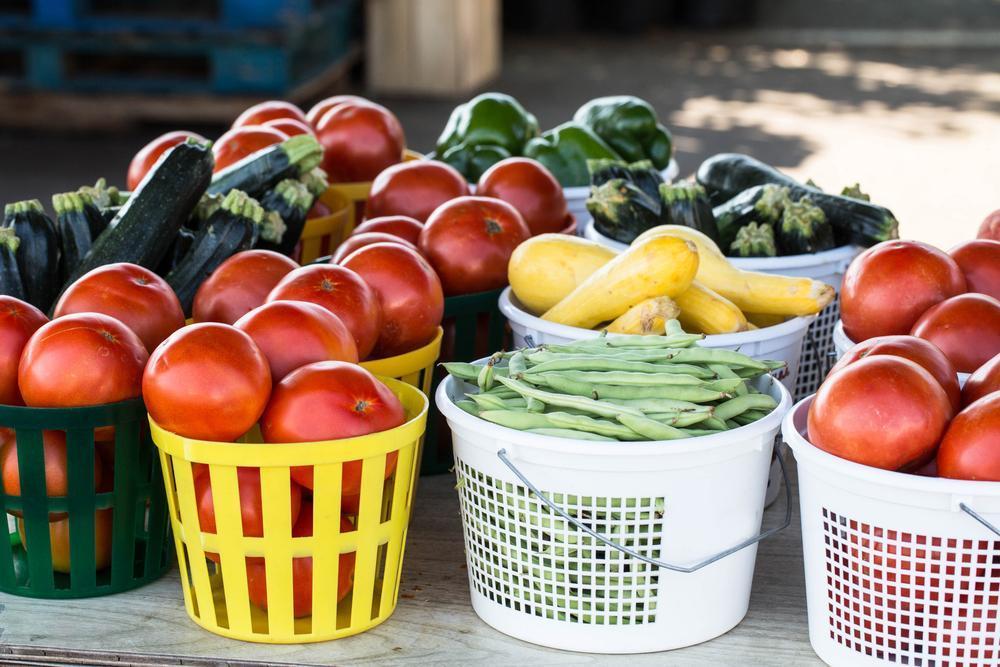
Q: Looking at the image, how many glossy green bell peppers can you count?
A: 4